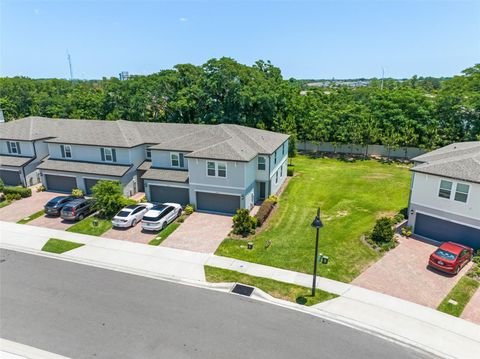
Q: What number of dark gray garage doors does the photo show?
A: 6